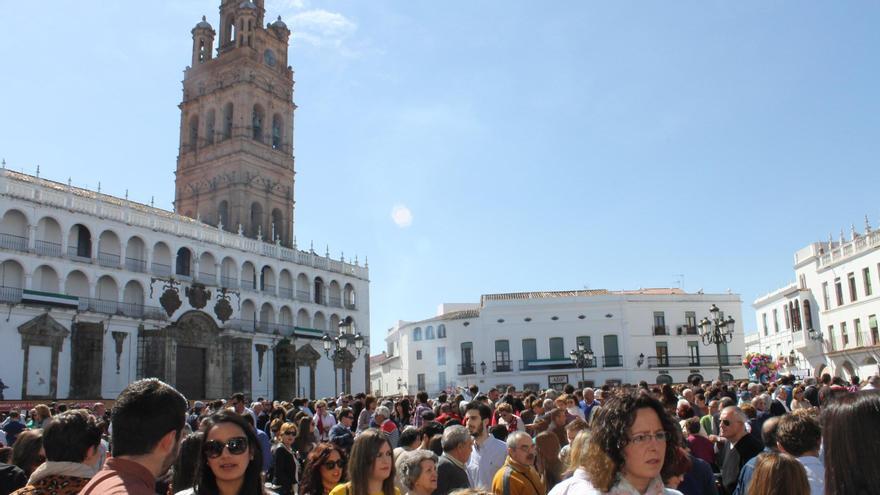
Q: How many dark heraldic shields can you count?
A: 3